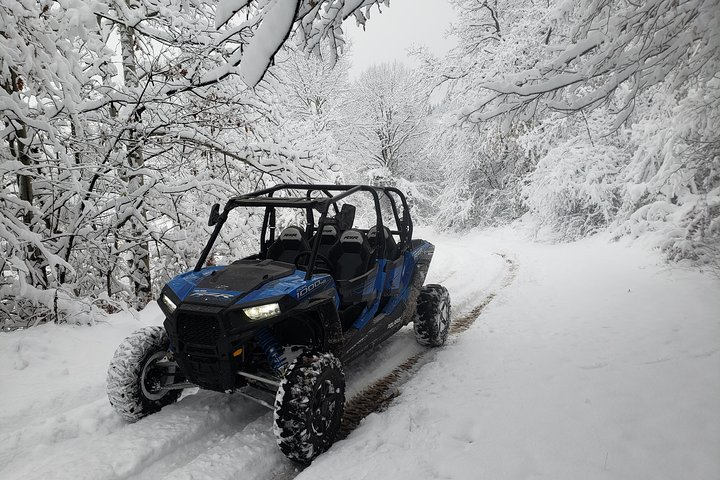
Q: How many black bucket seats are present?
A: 4